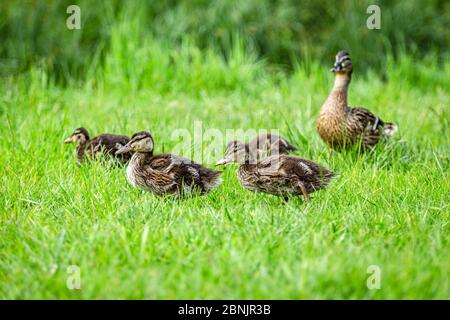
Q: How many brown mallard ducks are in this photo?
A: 5